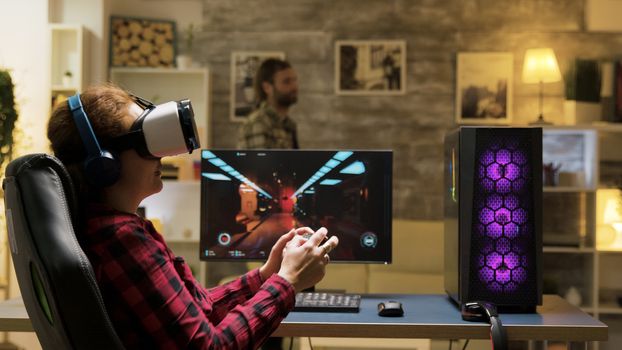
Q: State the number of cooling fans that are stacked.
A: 3